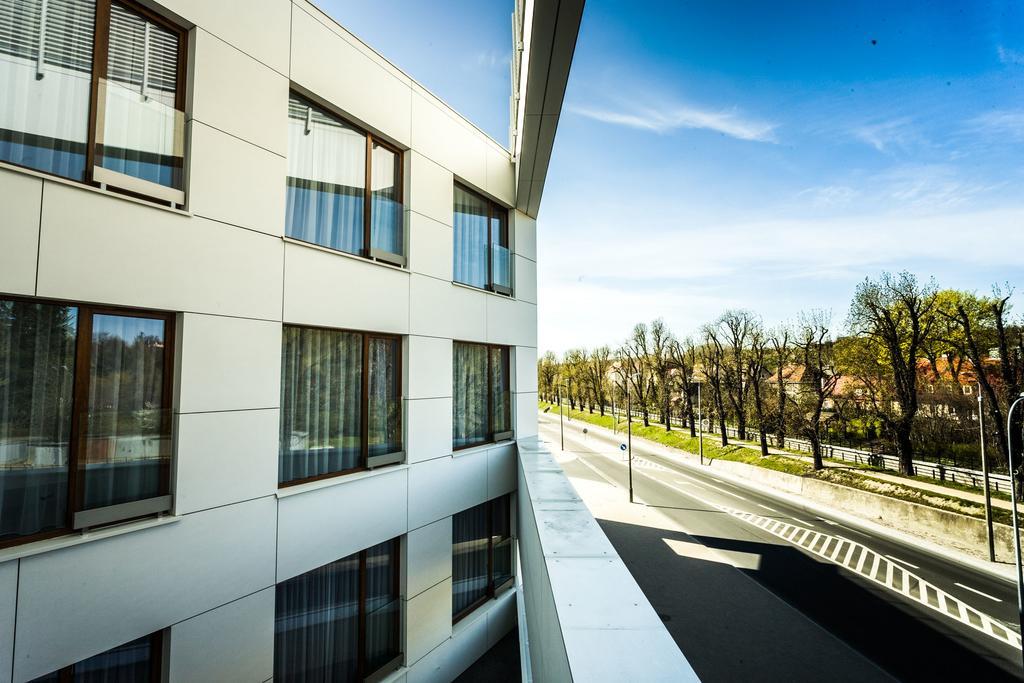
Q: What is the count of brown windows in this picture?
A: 9